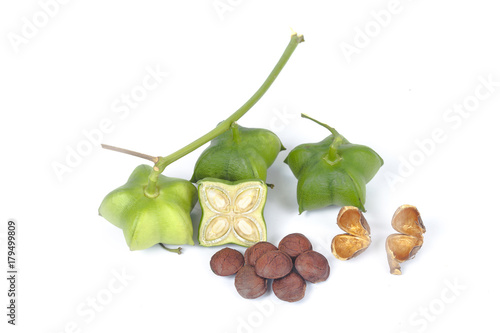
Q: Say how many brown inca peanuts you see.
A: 7